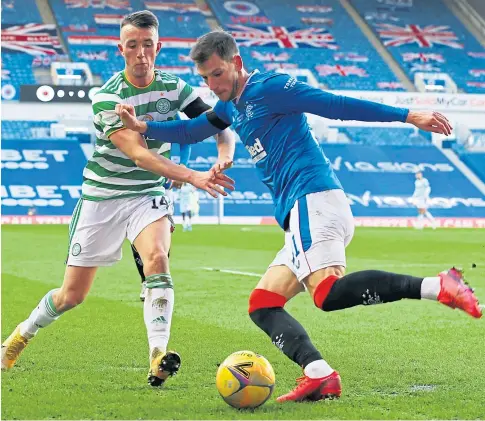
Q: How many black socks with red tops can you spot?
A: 2